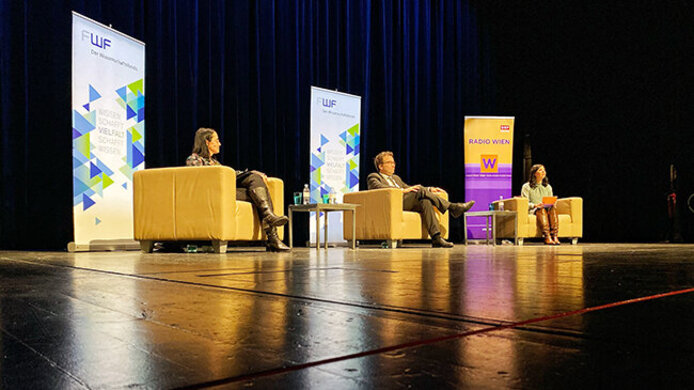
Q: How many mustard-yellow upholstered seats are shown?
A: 3